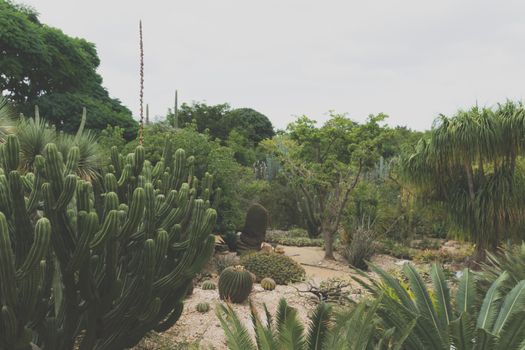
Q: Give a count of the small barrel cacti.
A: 3